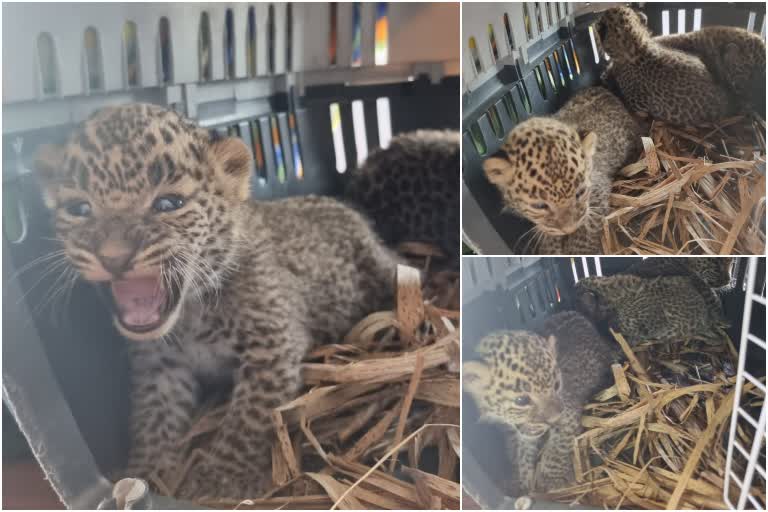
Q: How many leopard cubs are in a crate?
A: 3